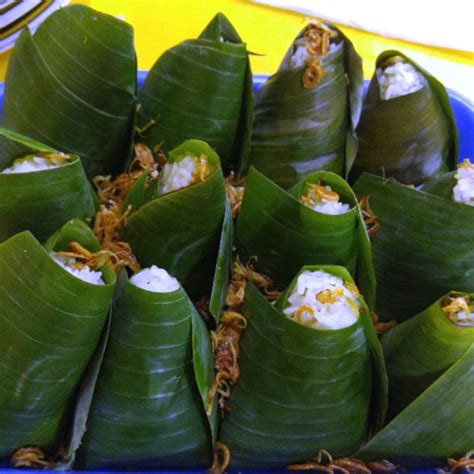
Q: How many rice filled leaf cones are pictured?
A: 12